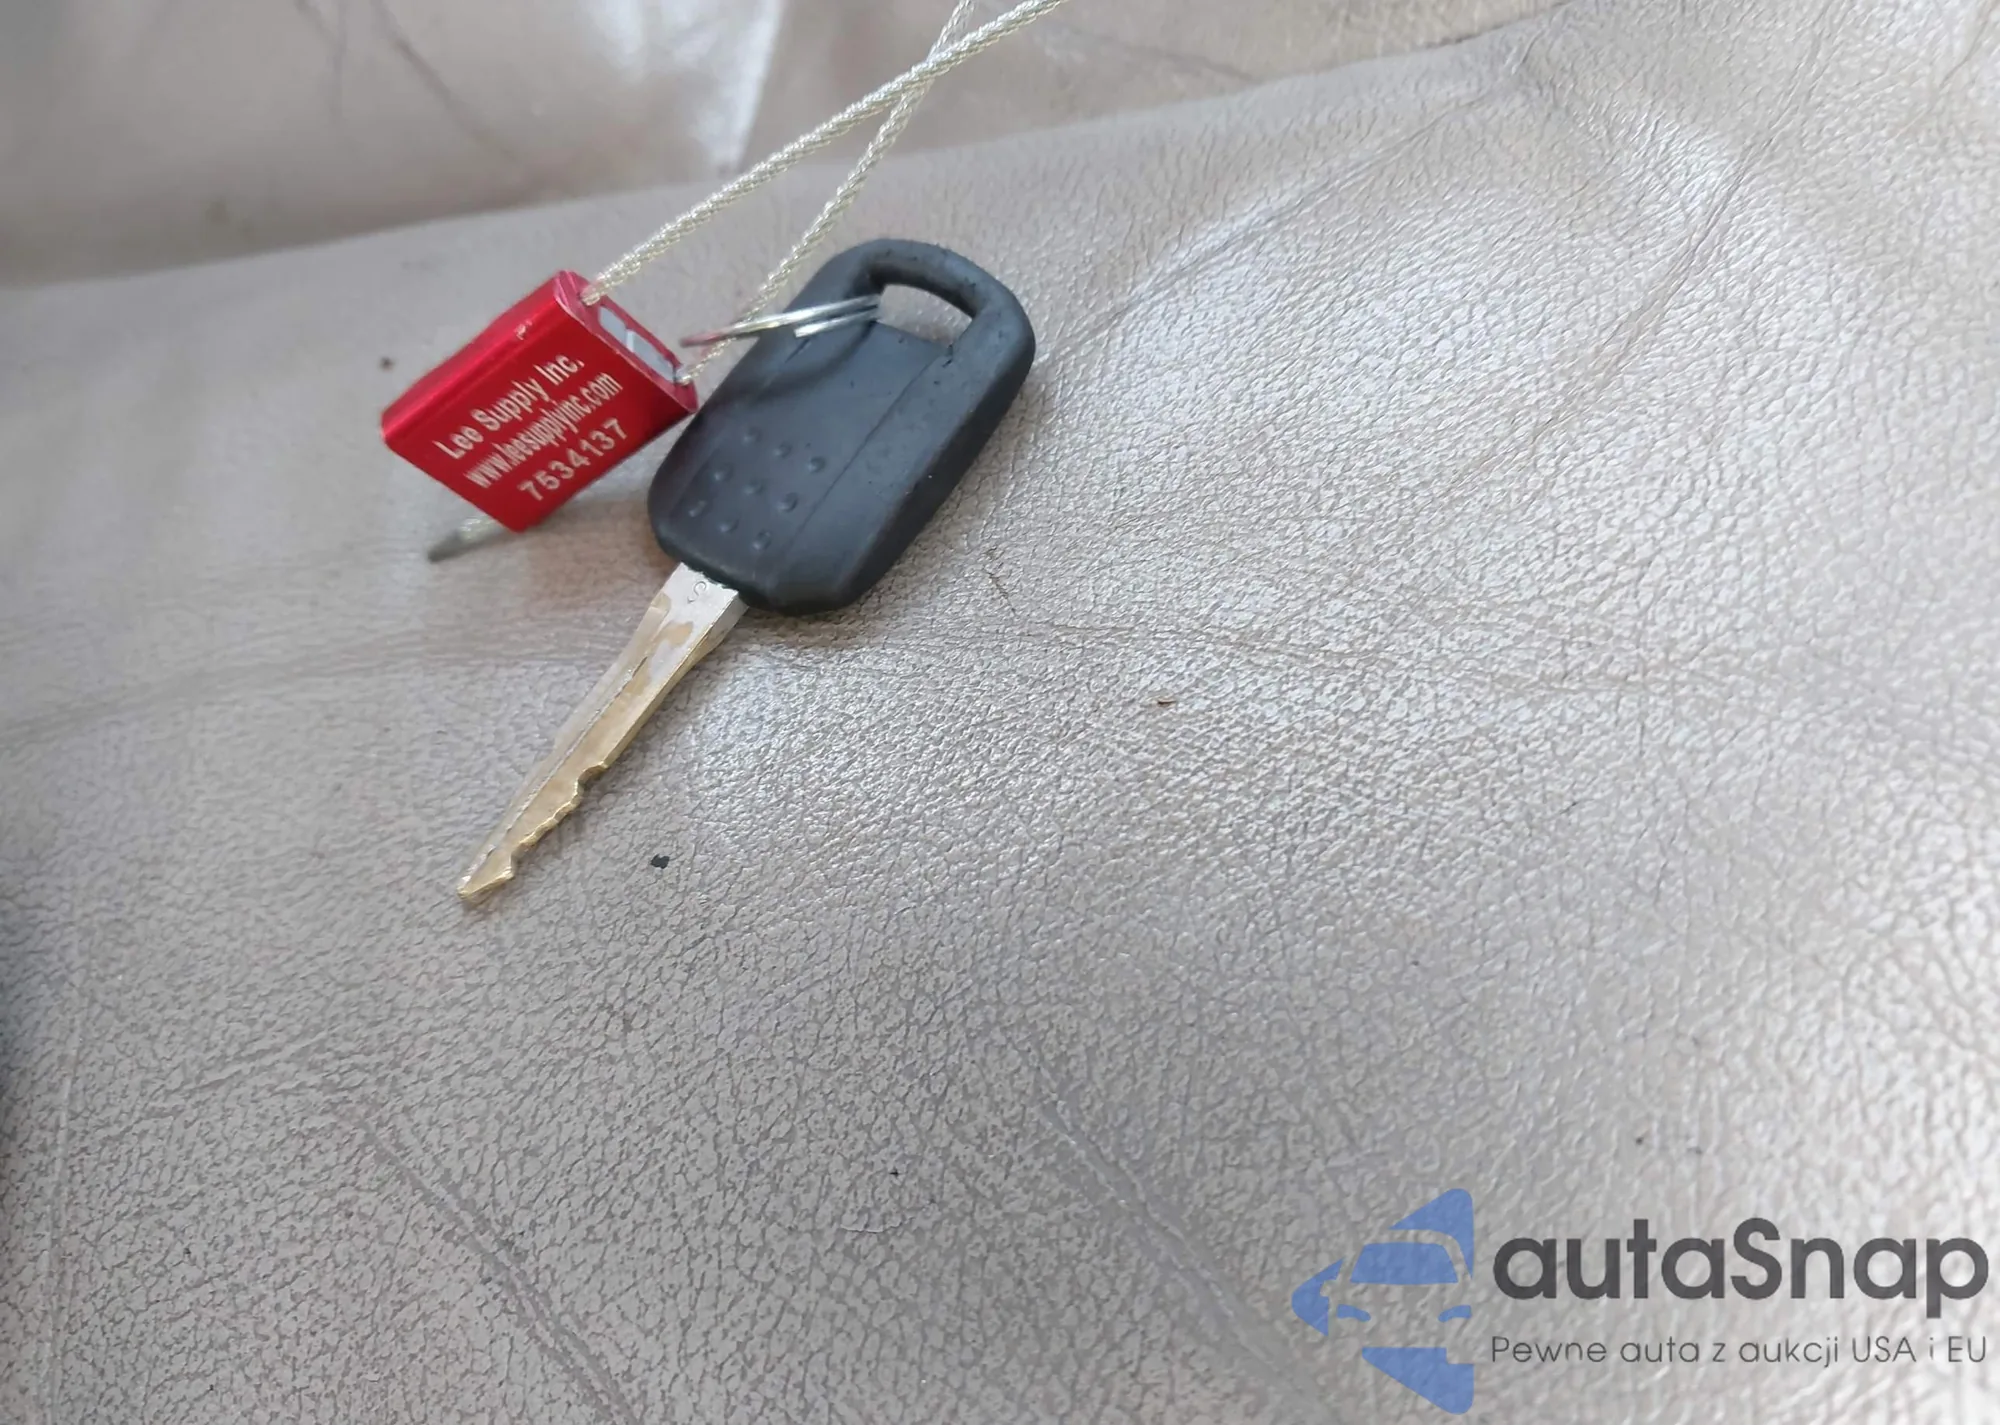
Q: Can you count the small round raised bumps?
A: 9